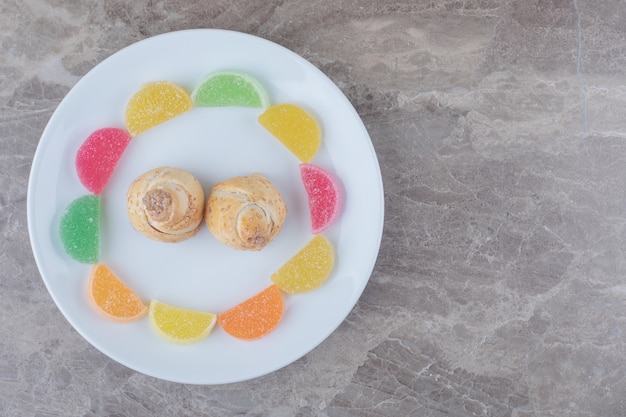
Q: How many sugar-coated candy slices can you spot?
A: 10